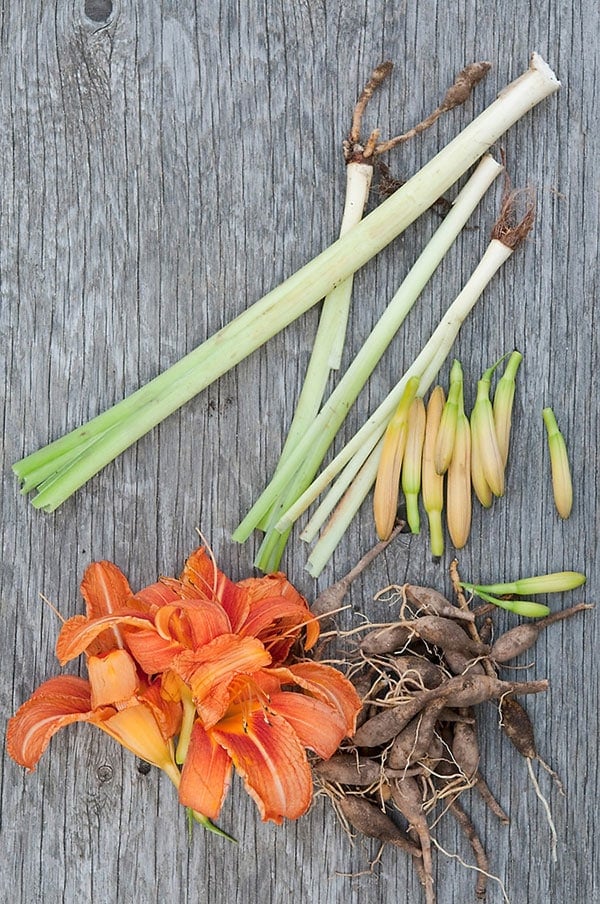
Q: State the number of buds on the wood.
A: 11